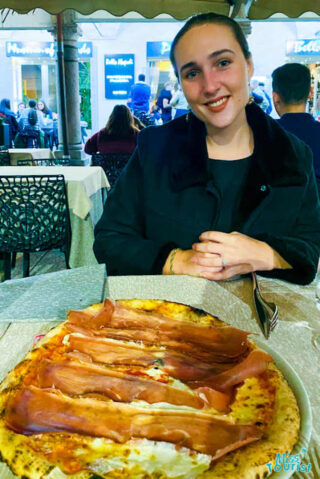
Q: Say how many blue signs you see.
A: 4